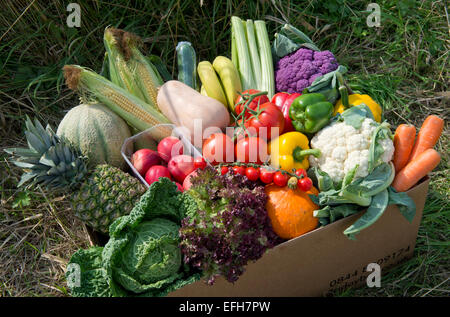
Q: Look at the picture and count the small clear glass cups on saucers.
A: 0